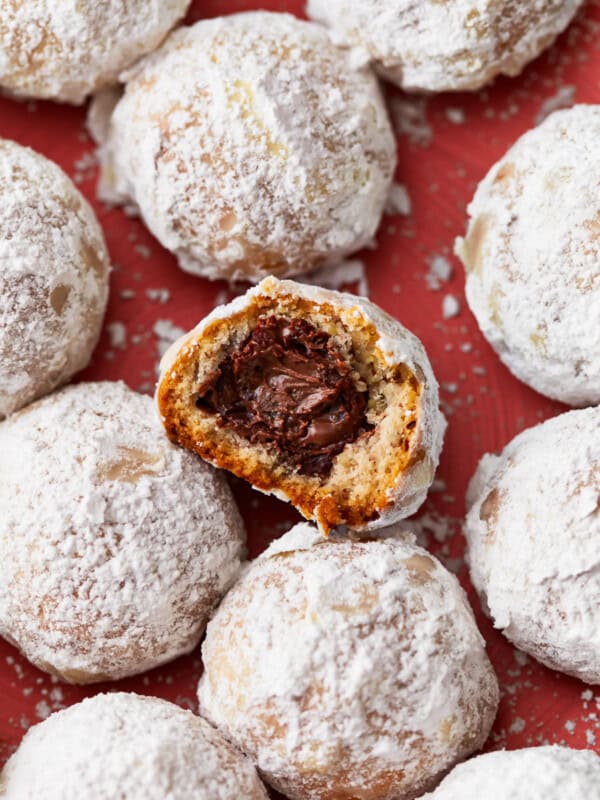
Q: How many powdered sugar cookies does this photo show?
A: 11